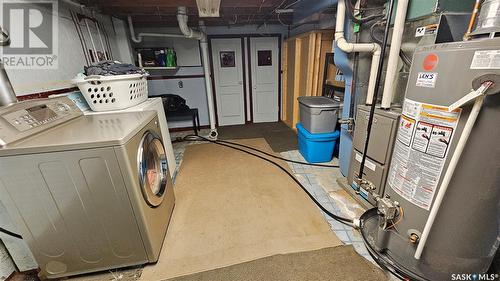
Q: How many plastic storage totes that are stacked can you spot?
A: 2